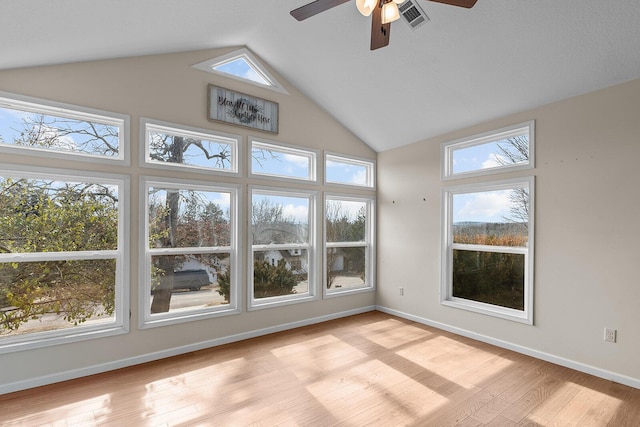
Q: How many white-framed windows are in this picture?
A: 11